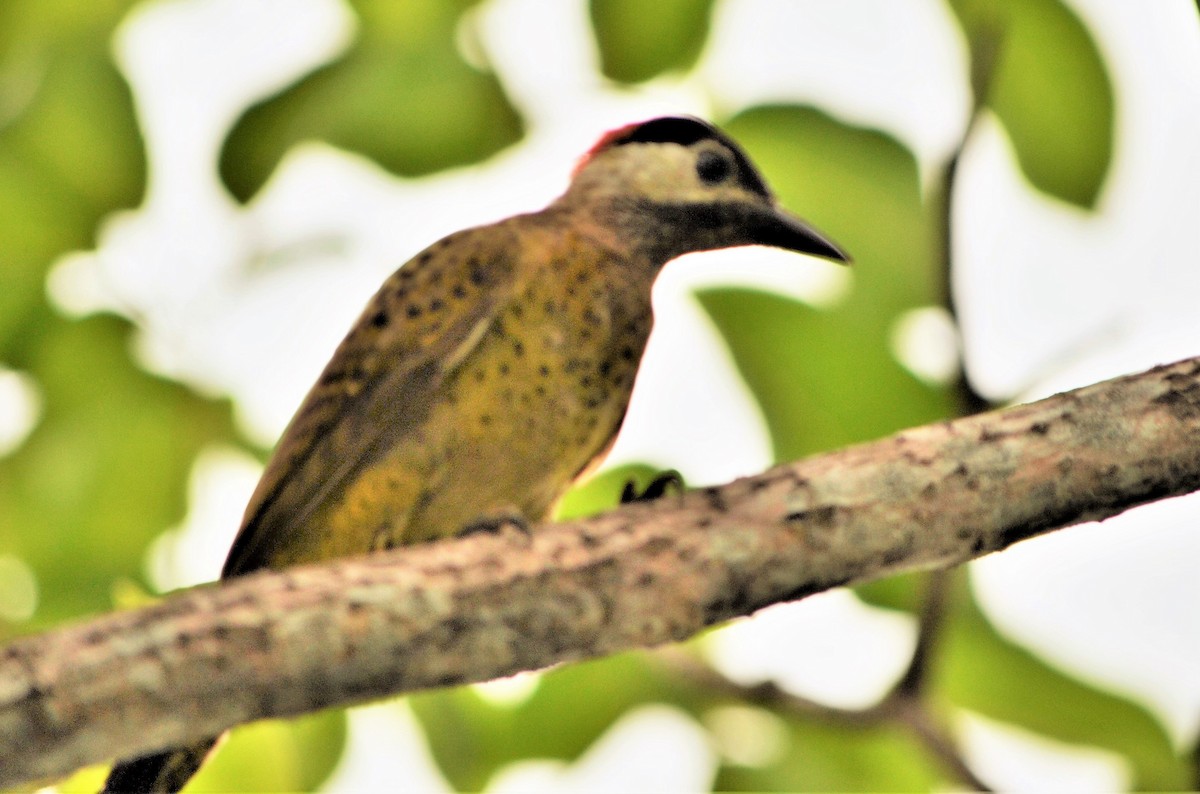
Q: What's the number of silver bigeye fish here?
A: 0